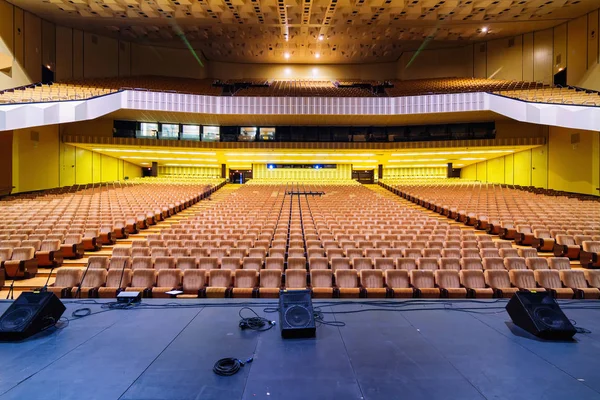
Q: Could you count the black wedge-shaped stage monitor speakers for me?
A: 3